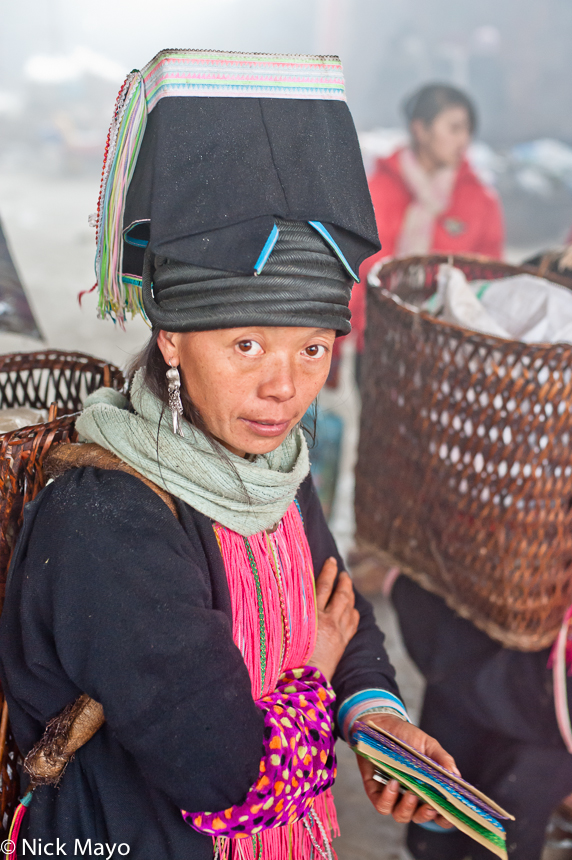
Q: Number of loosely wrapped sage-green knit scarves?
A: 1